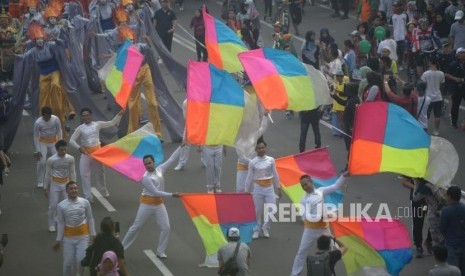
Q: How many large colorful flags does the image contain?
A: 9